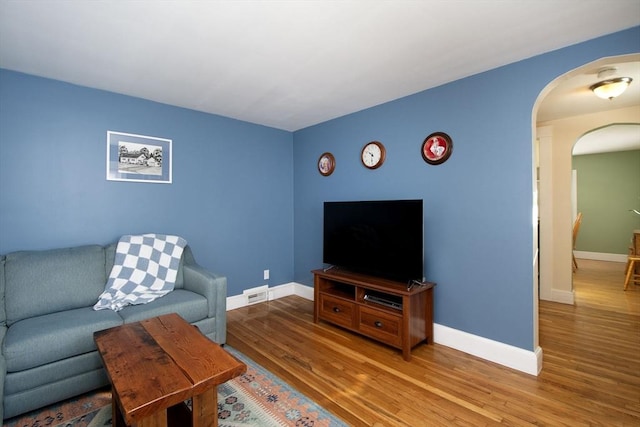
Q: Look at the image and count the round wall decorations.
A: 3